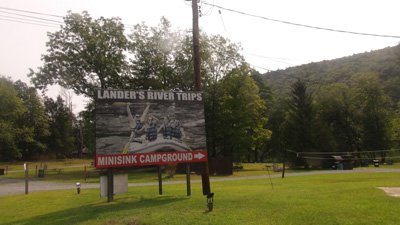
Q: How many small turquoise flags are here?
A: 0